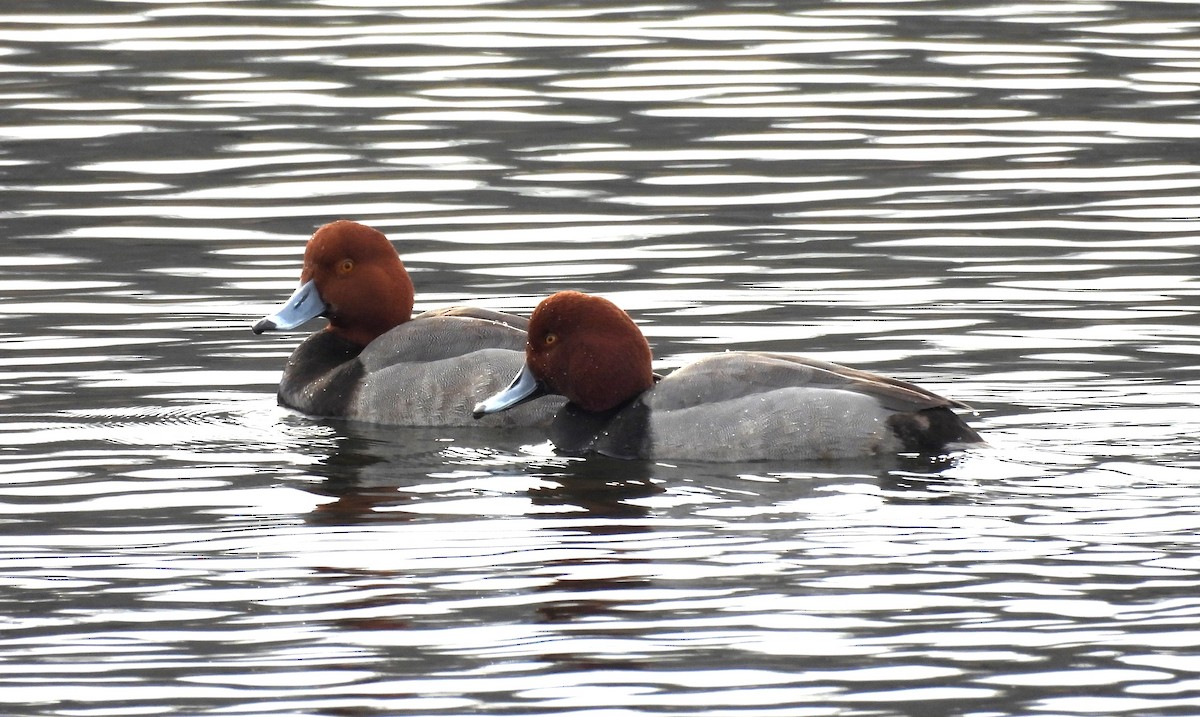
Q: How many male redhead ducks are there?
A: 2